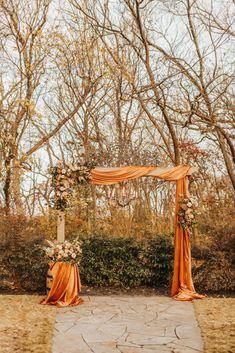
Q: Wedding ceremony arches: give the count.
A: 1